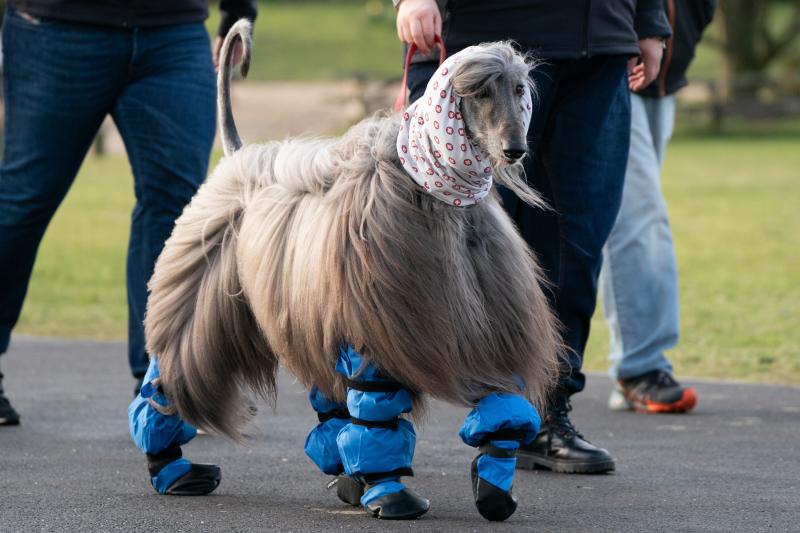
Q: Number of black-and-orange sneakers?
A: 1